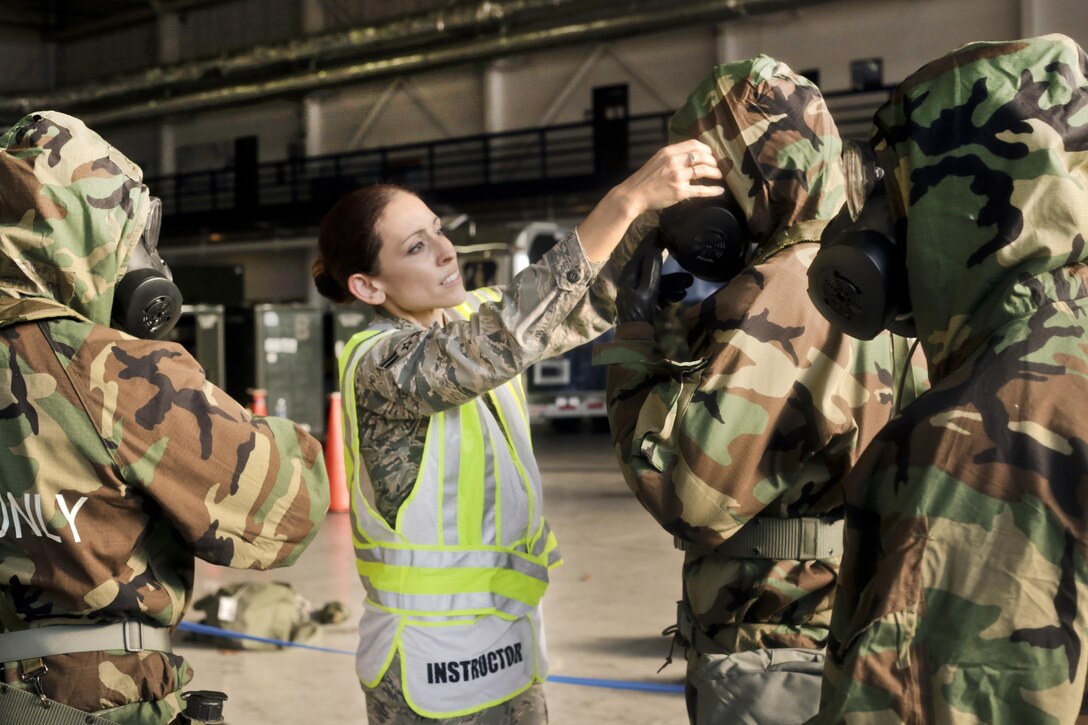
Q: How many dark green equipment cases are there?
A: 3